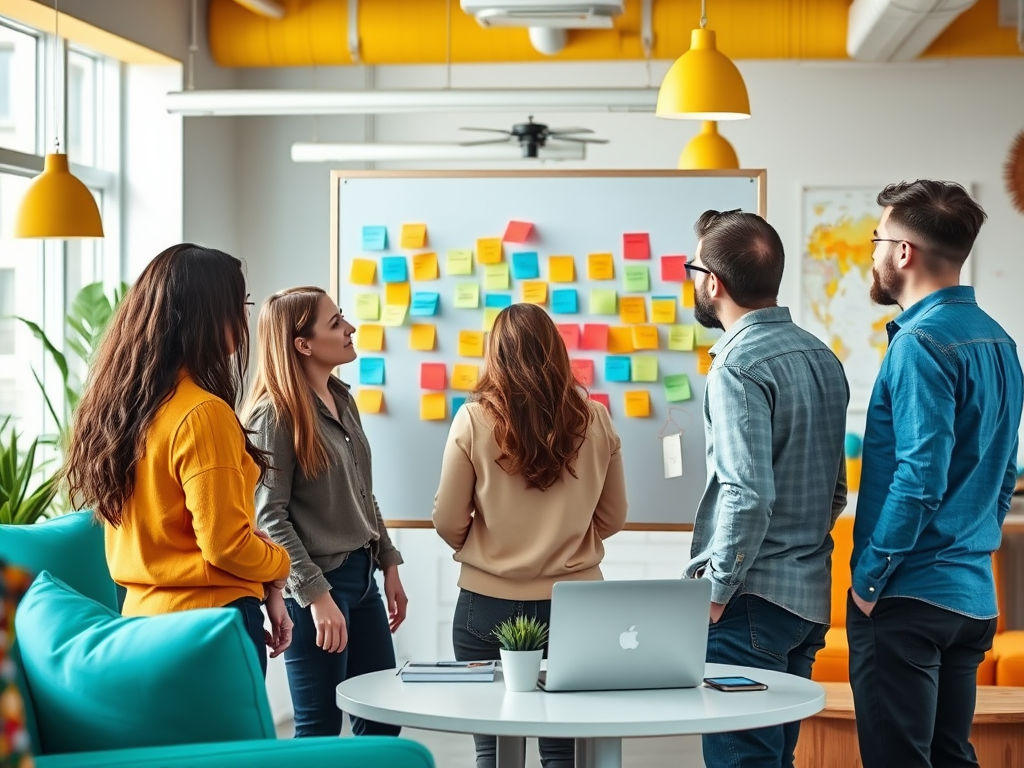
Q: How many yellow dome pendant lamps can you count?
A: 3